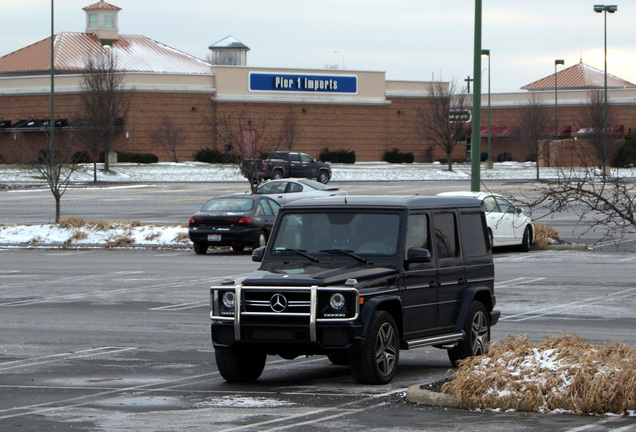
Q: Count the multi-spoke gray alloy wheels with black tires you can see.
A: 2